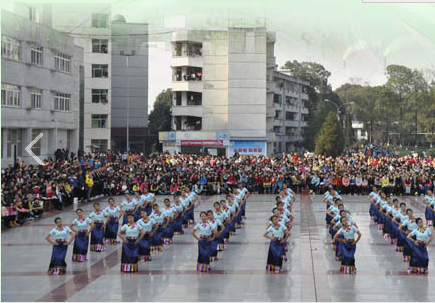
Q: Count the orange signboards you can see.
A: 0